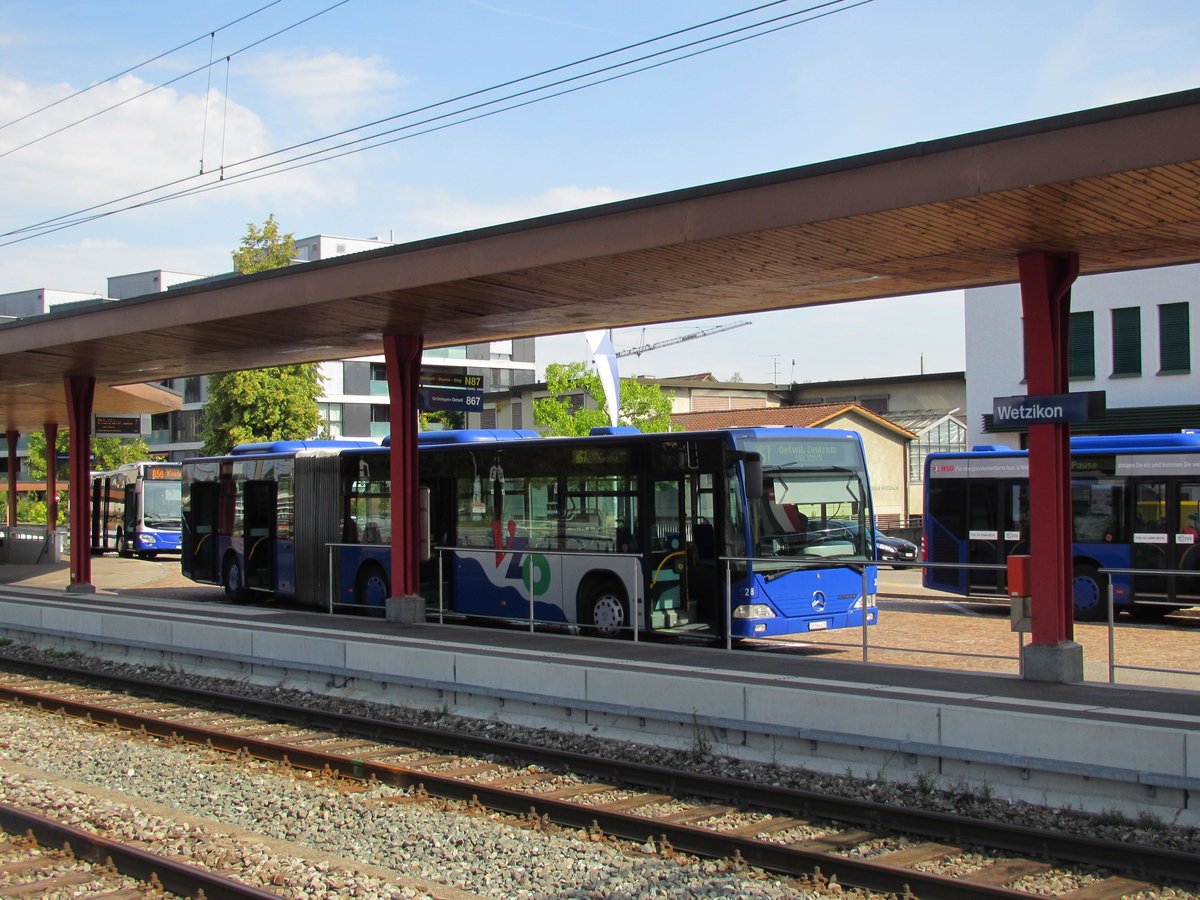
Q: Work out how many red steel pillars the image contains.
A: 5